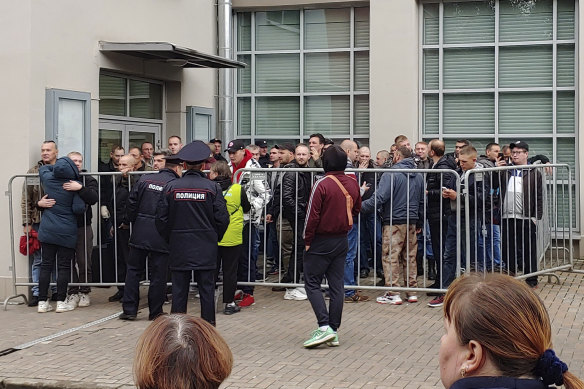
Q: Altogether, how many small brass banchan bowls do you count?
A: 0